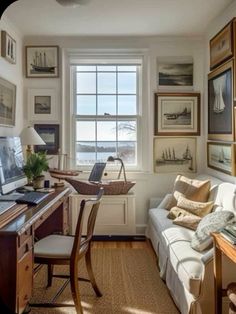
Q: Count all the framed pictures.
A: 11